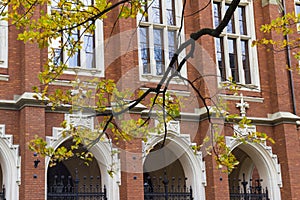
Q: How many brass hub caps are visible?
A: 0